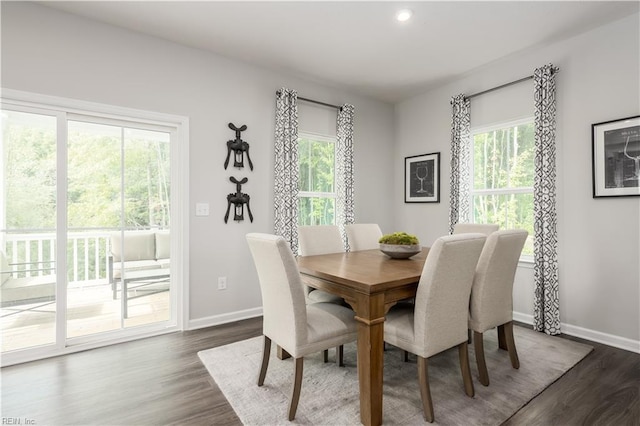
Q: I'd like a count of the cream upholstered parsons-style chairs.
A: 6